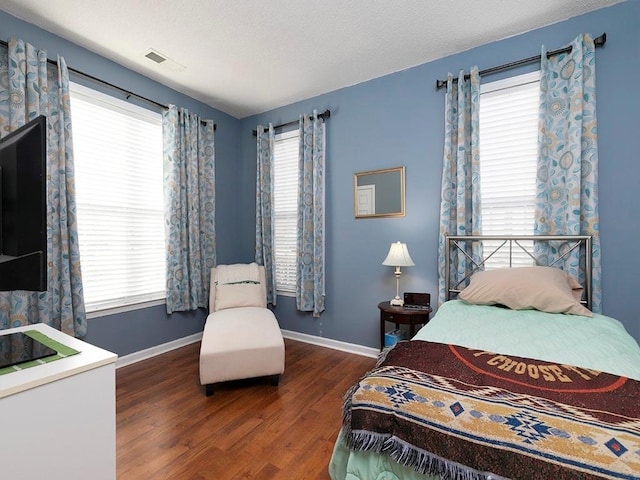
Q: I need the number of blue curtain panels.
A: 6